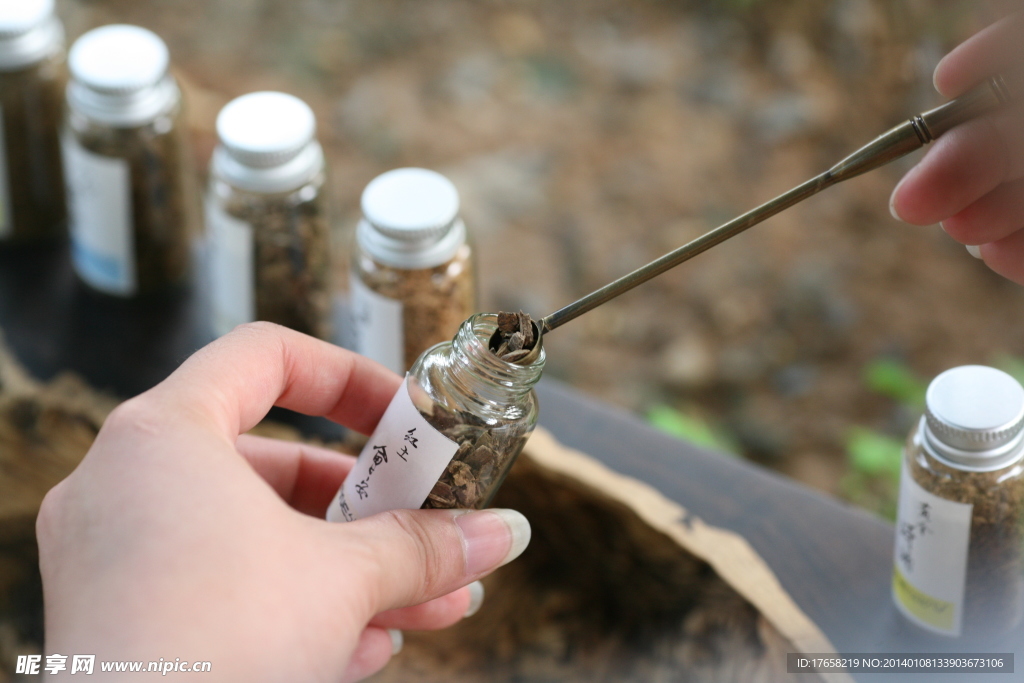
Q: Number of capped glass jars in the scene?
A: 5